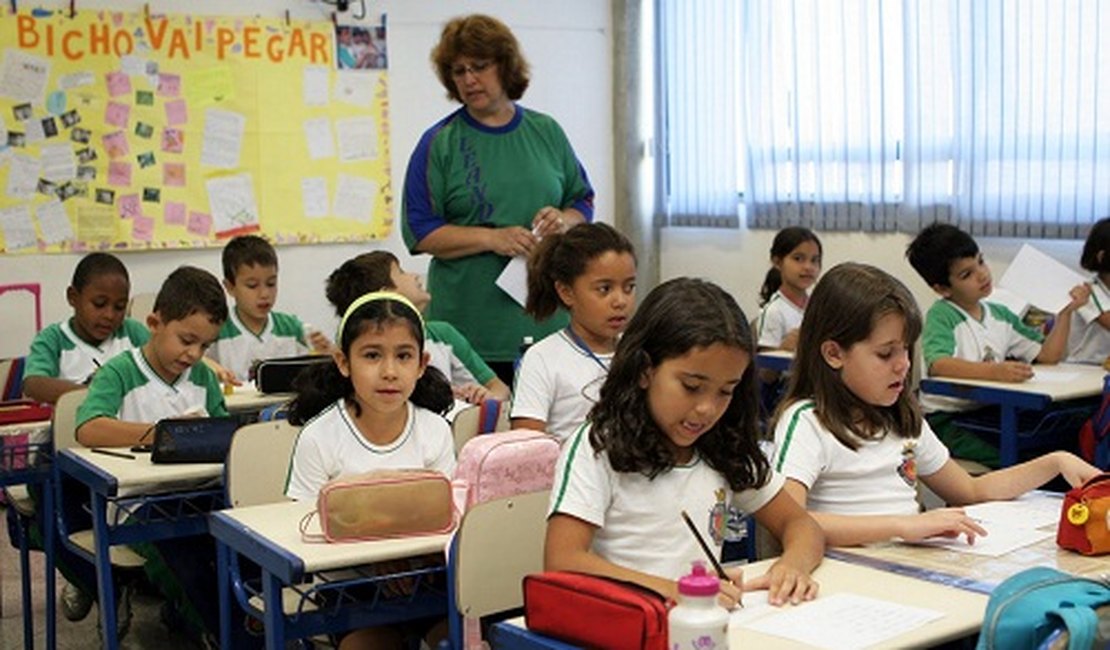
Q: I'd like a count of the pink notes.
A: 12